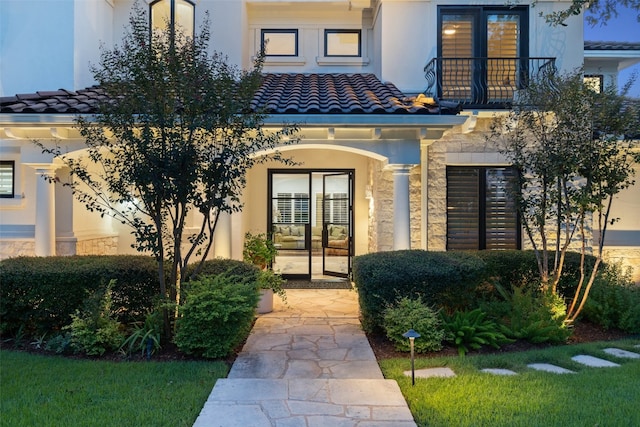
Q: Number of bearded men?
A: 0